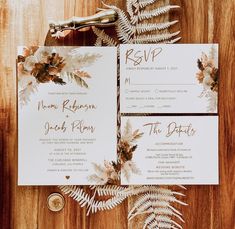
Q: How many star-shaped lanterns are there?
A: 0